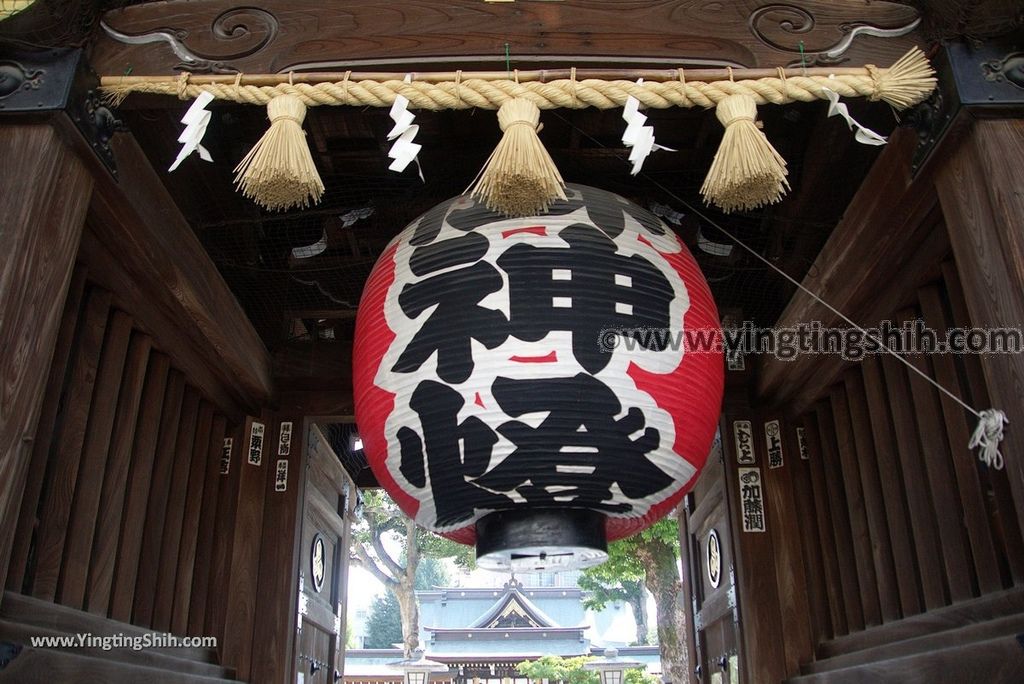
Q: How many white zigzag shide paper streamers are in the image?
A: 4